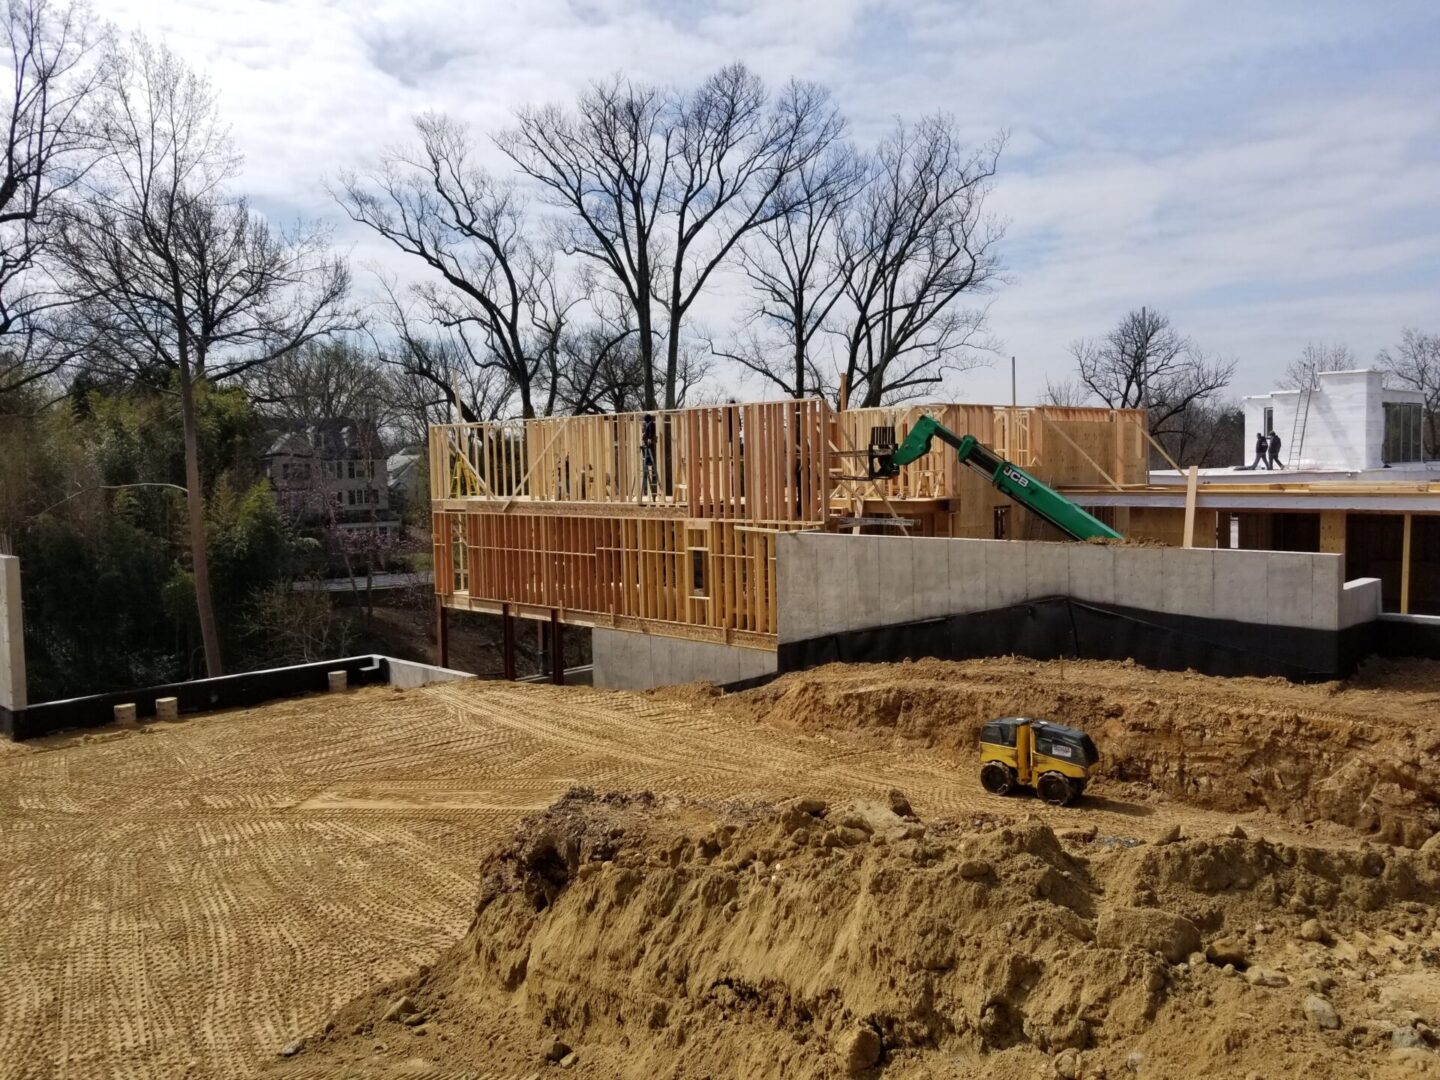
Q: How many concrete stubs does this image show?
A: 3